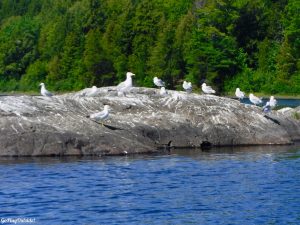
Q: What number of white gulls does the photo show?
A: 12